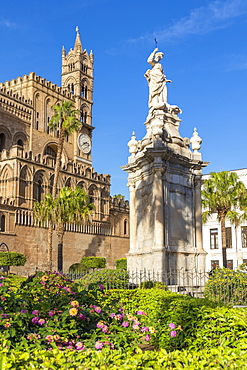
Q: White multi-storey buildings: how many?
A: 1